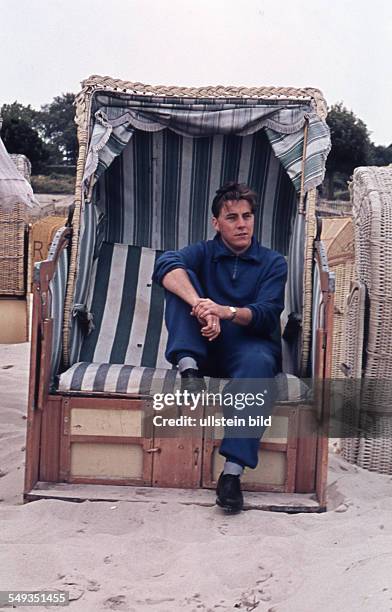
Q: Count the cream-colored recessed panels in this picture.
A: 4